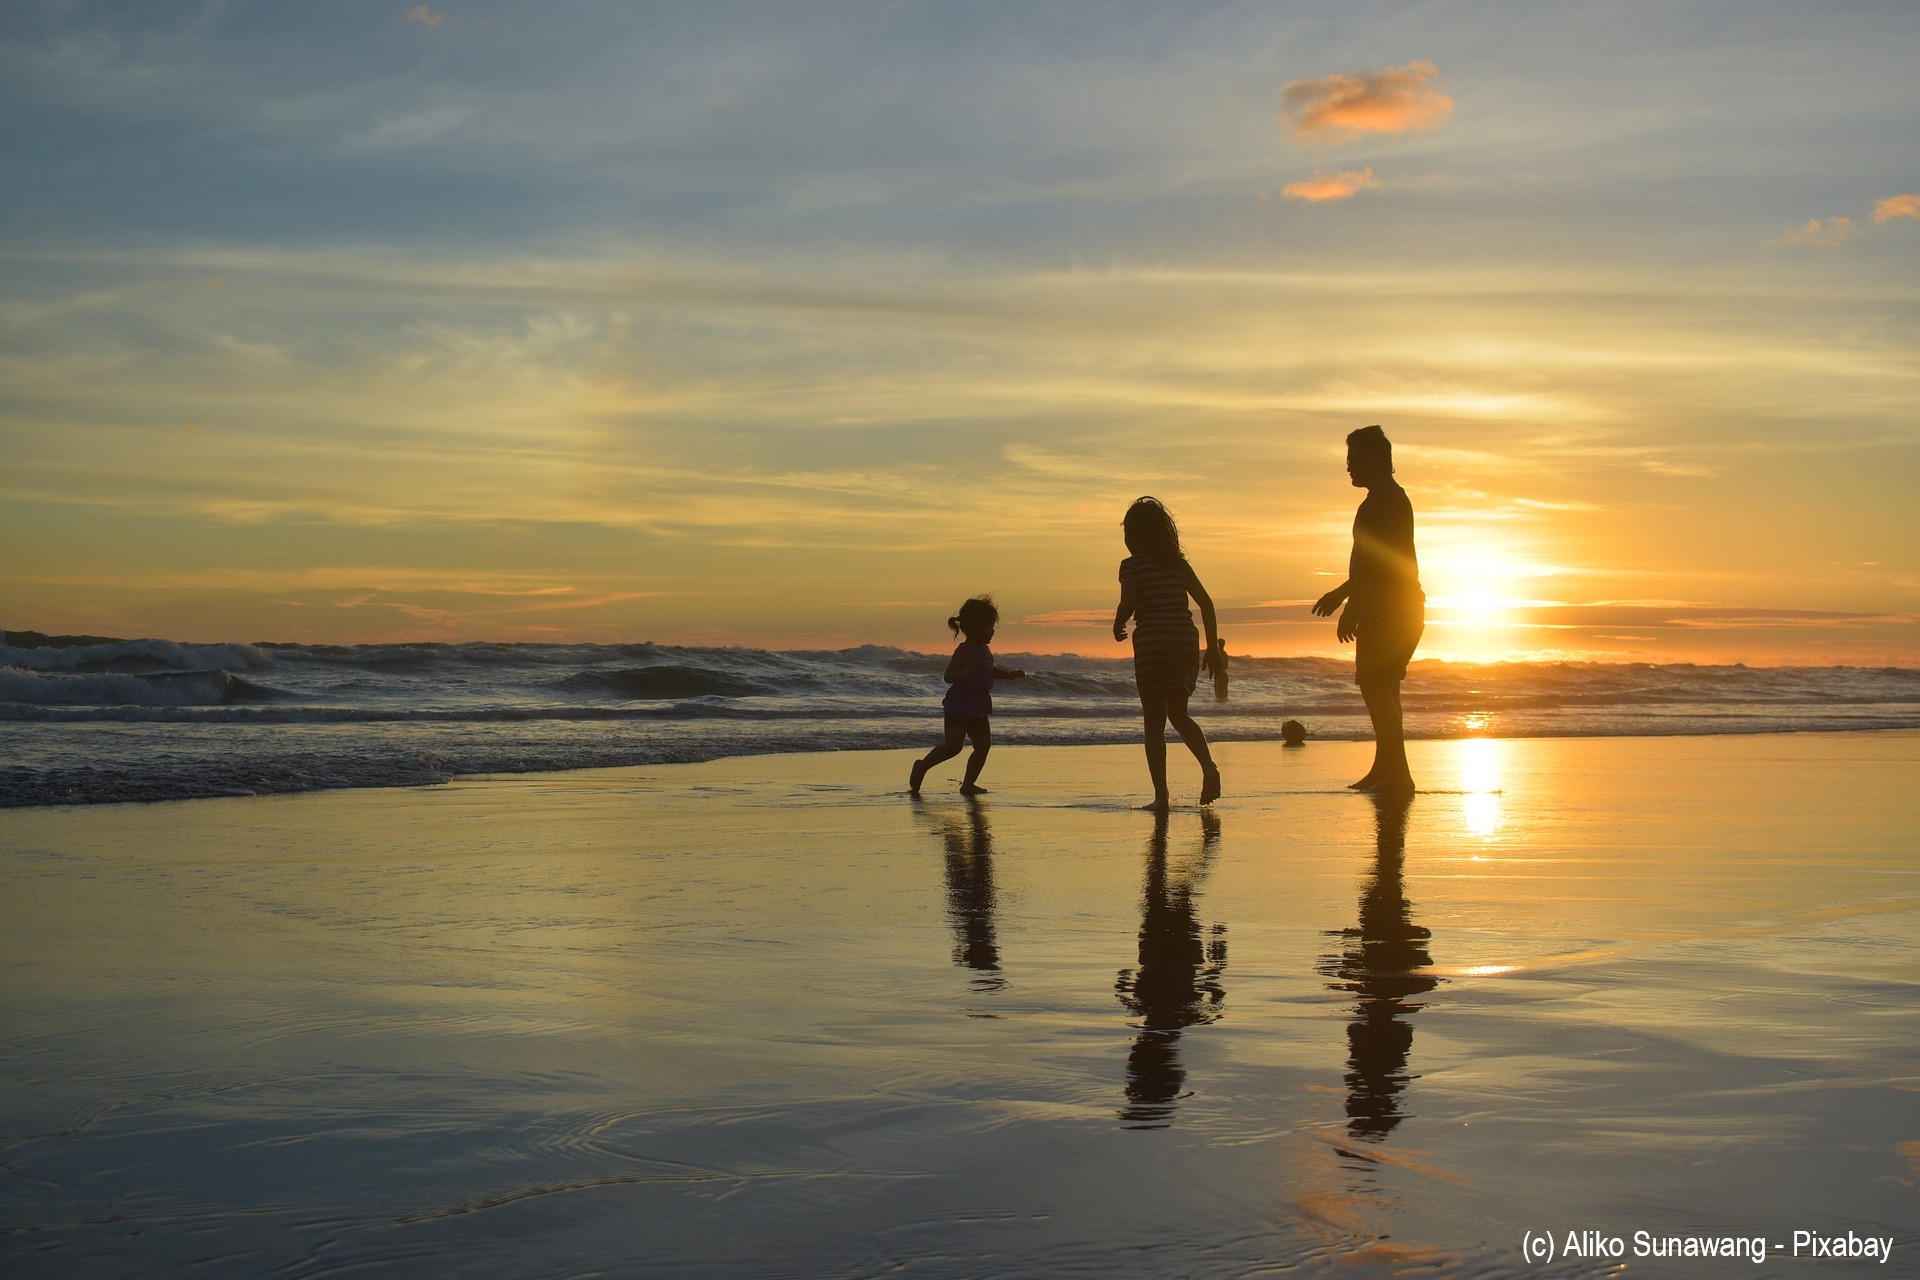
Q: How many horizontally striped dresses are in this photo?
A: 1